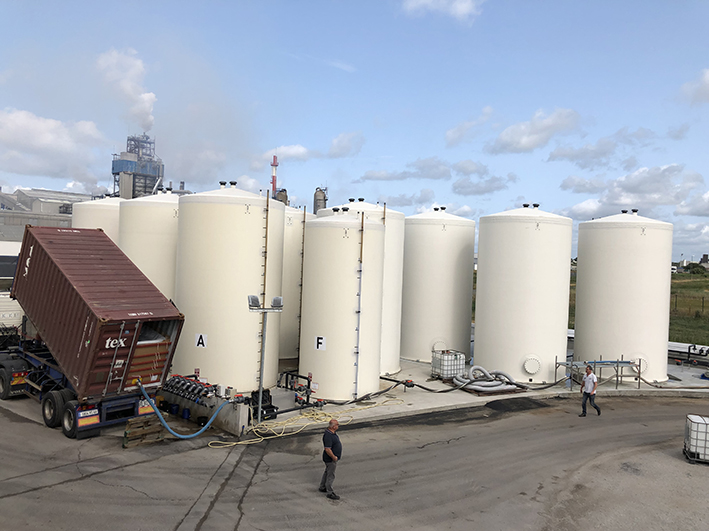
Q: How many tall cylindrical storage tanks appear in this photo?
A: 9